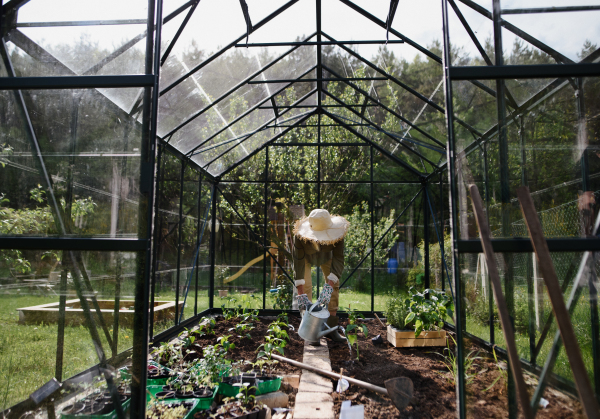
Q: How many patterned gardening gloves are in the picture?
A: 2